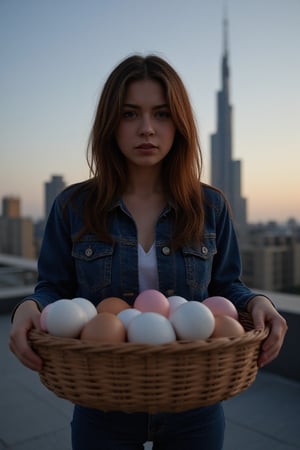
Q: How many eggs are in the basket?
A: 12